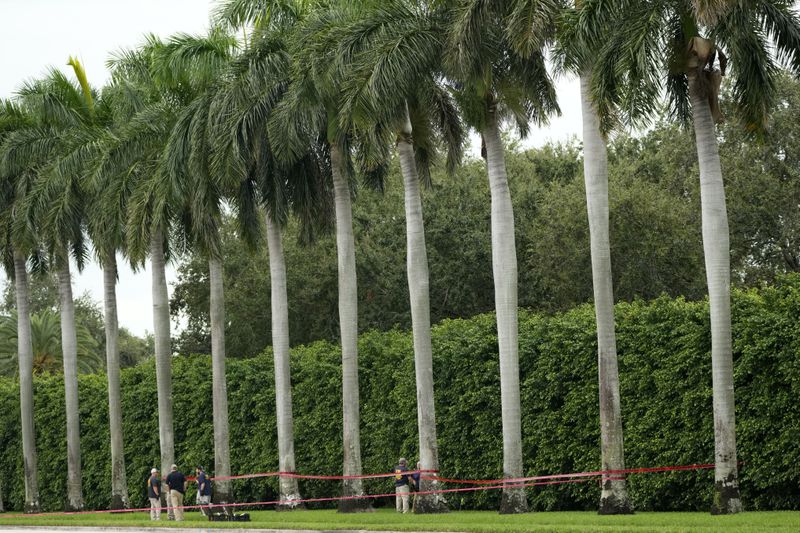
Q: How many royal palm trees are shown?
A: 11